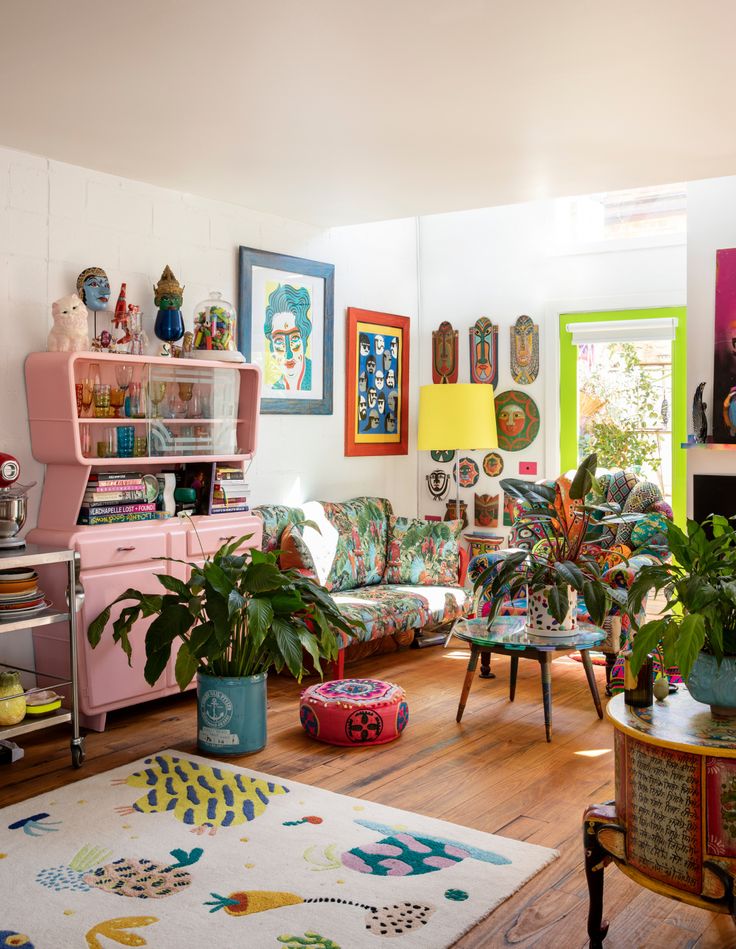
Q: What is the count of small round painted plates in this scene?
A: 2